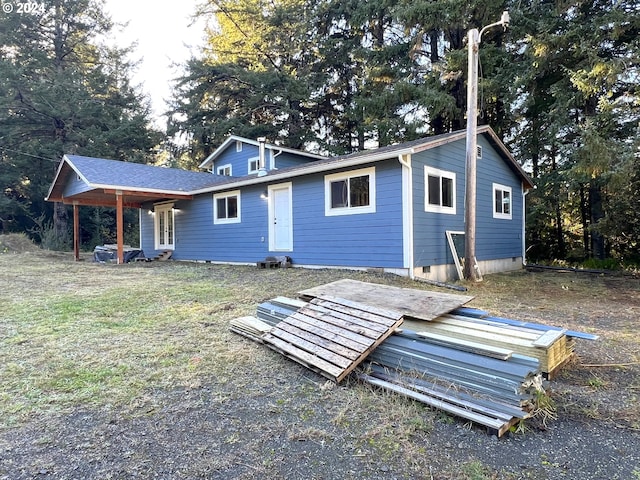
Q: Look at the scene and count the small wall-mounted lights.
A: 3